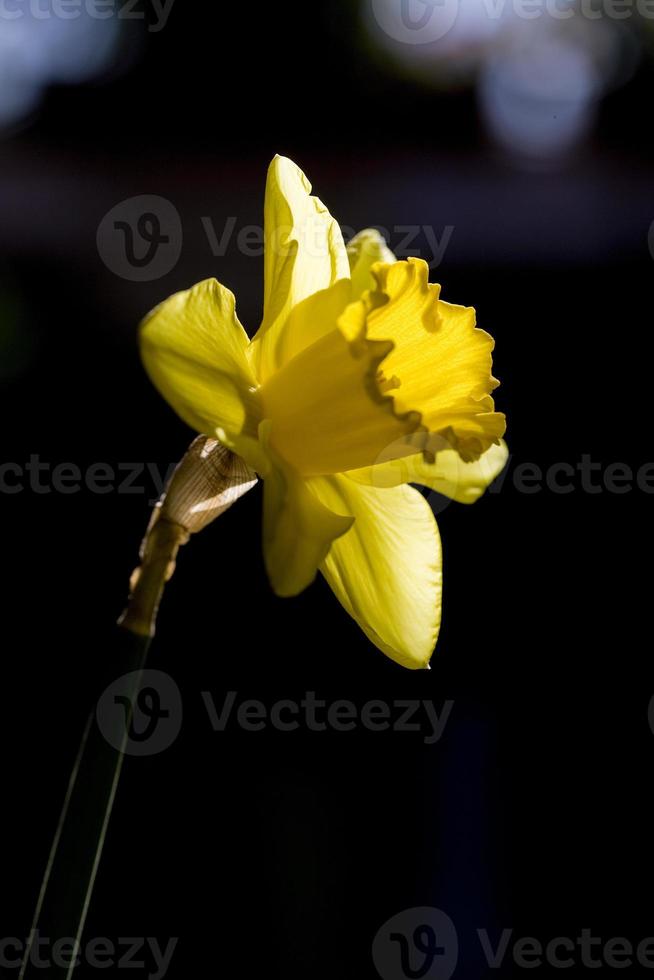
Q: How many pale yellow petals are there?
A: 6